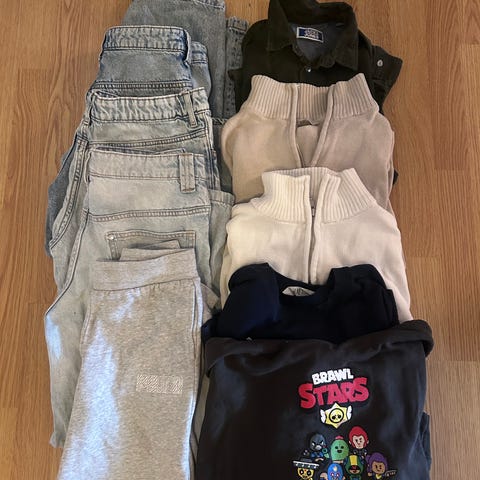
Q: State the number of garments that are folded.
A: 9